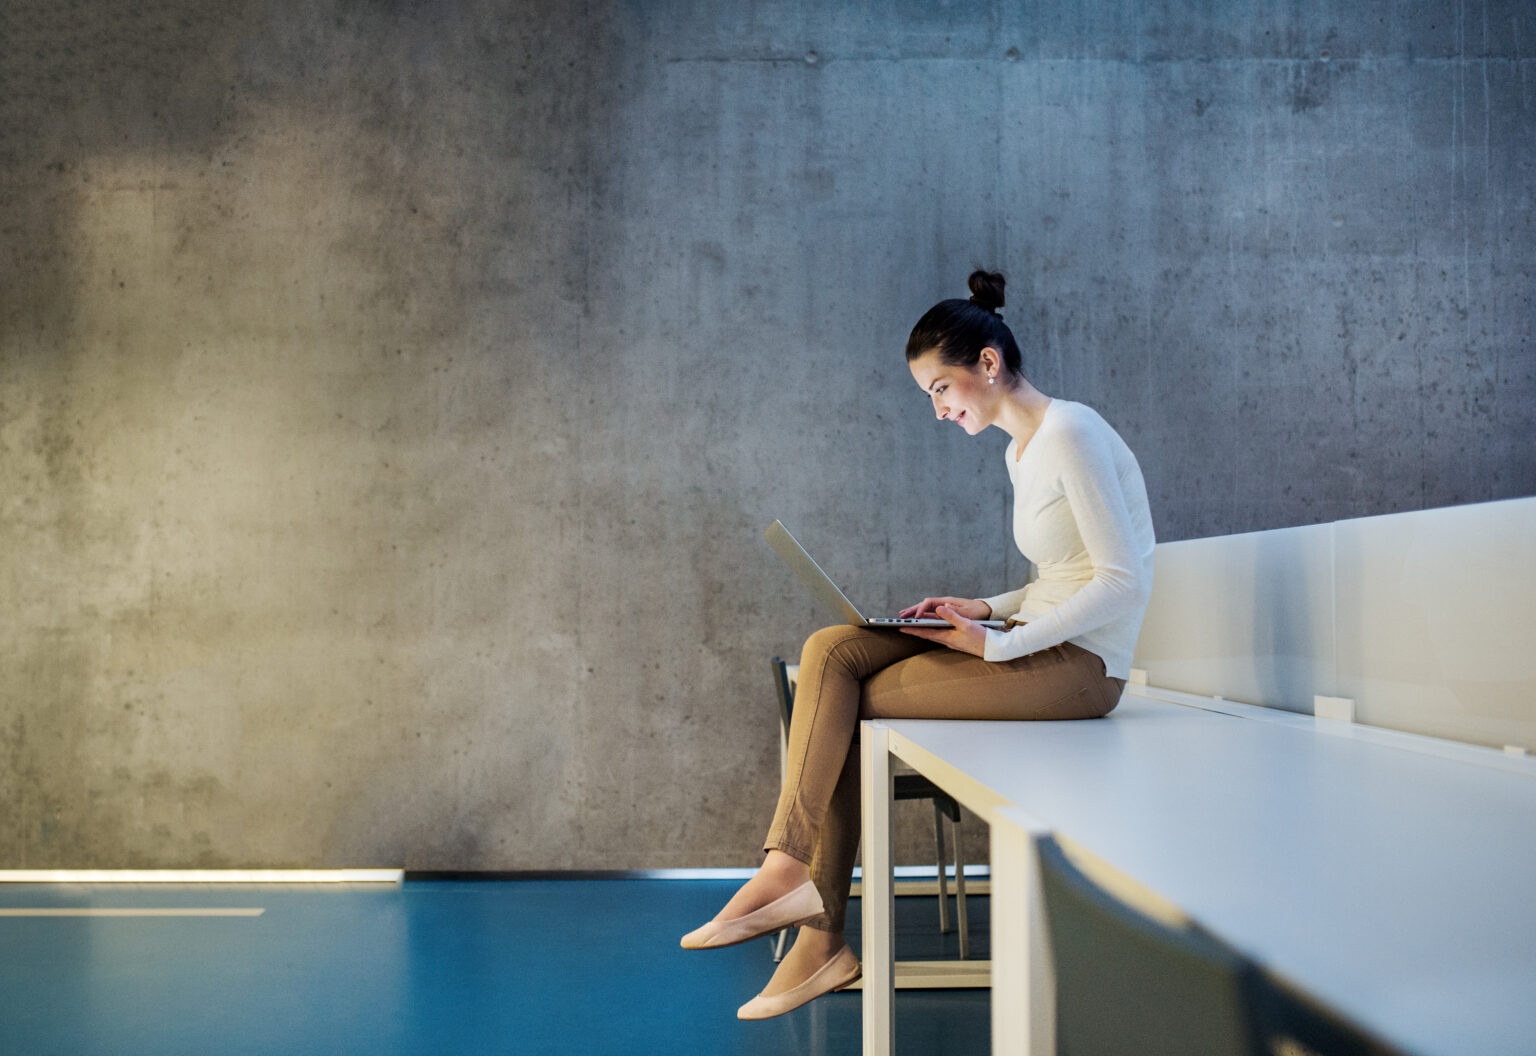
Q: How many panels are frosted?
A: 2